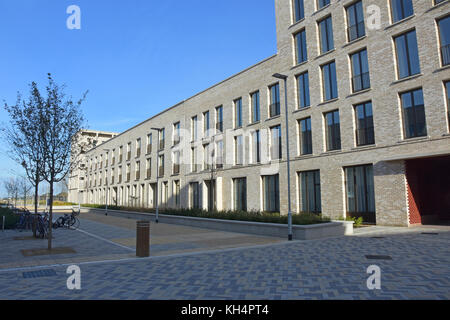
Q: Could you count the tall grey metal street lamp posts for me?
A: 3